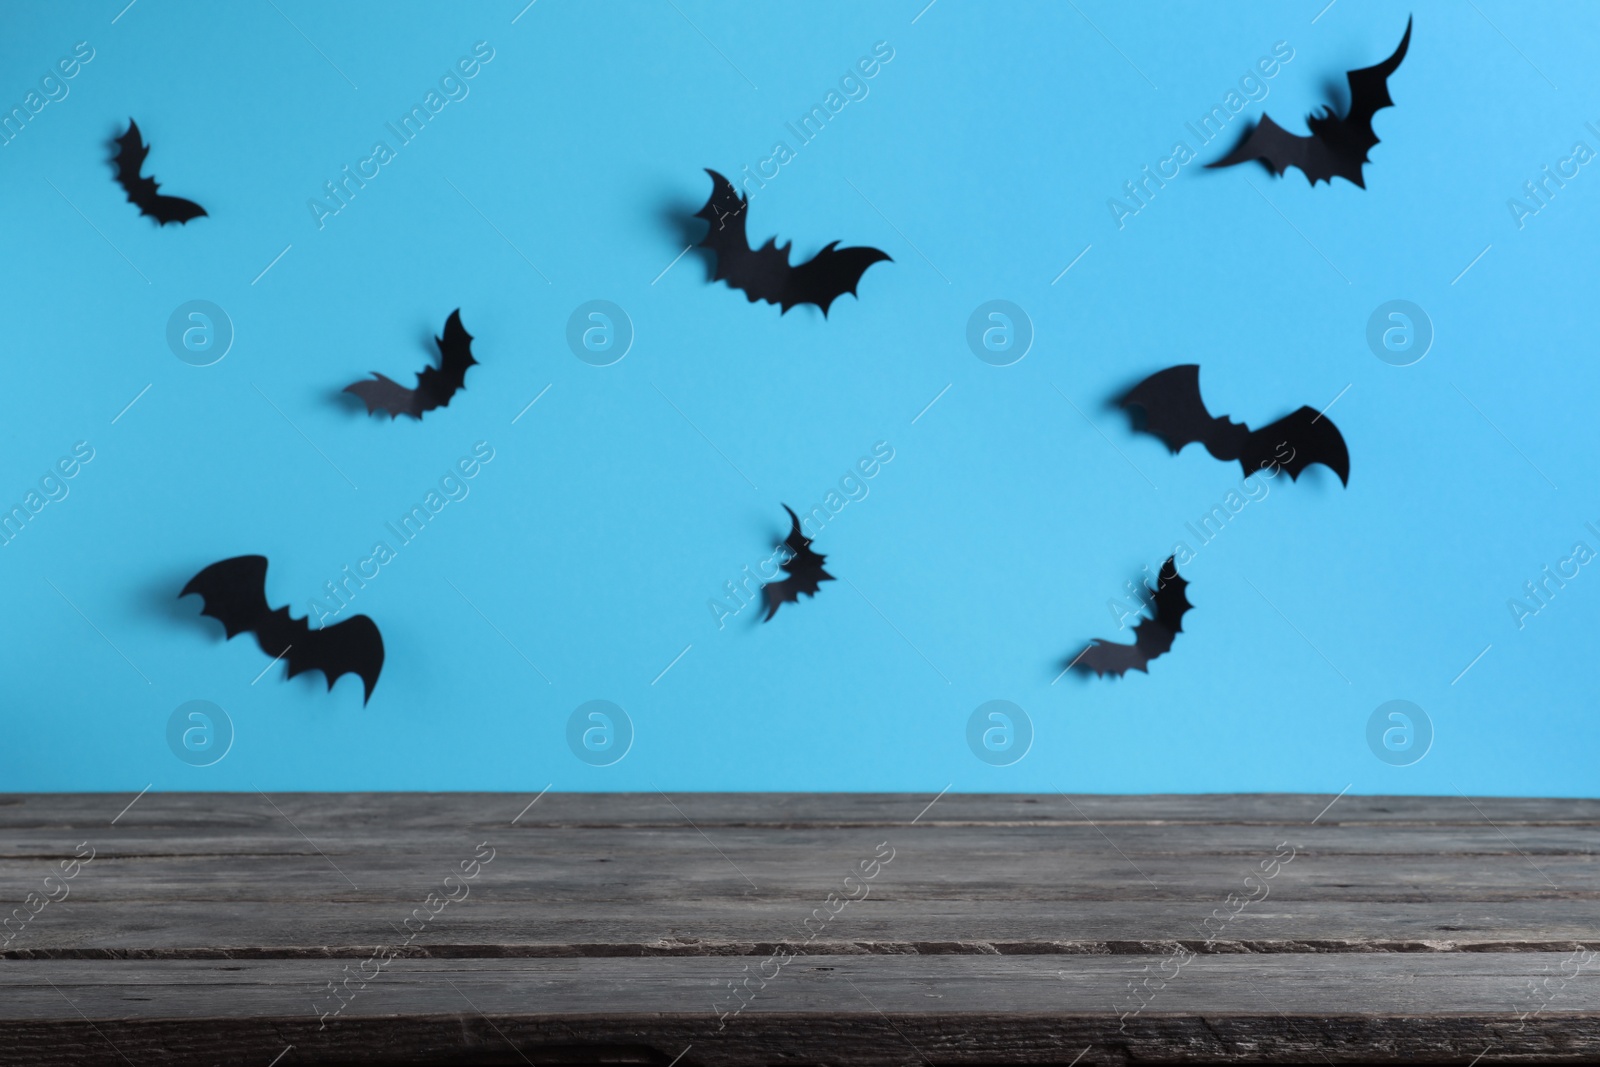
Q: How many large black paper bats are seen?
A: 4